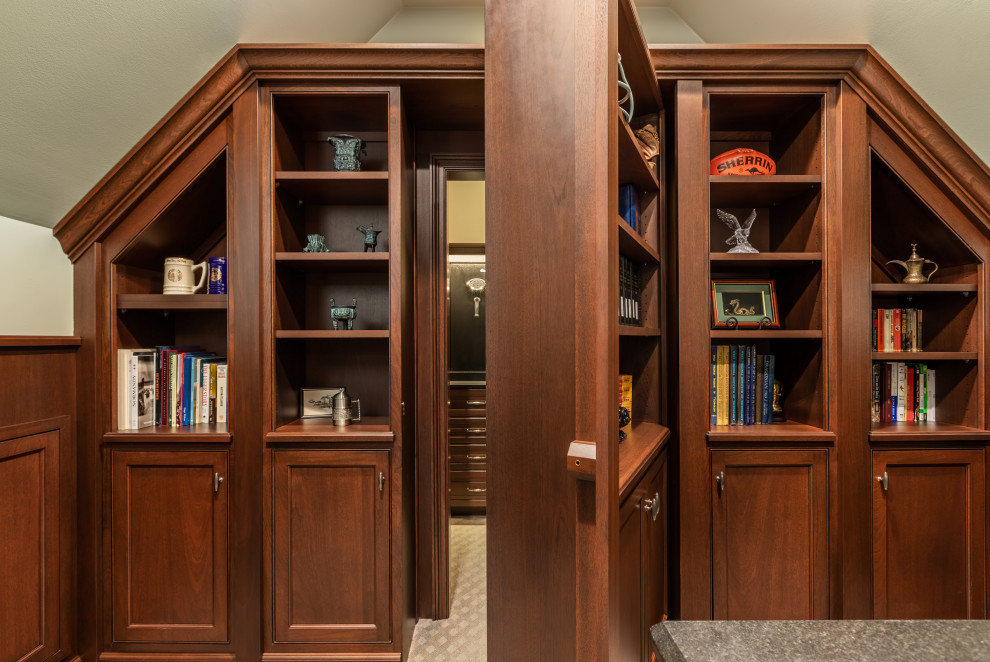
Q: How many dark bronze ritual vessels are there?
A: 4